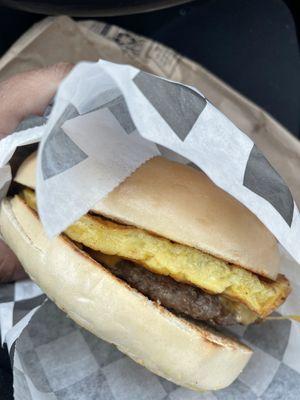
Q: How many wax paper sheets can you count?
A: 1